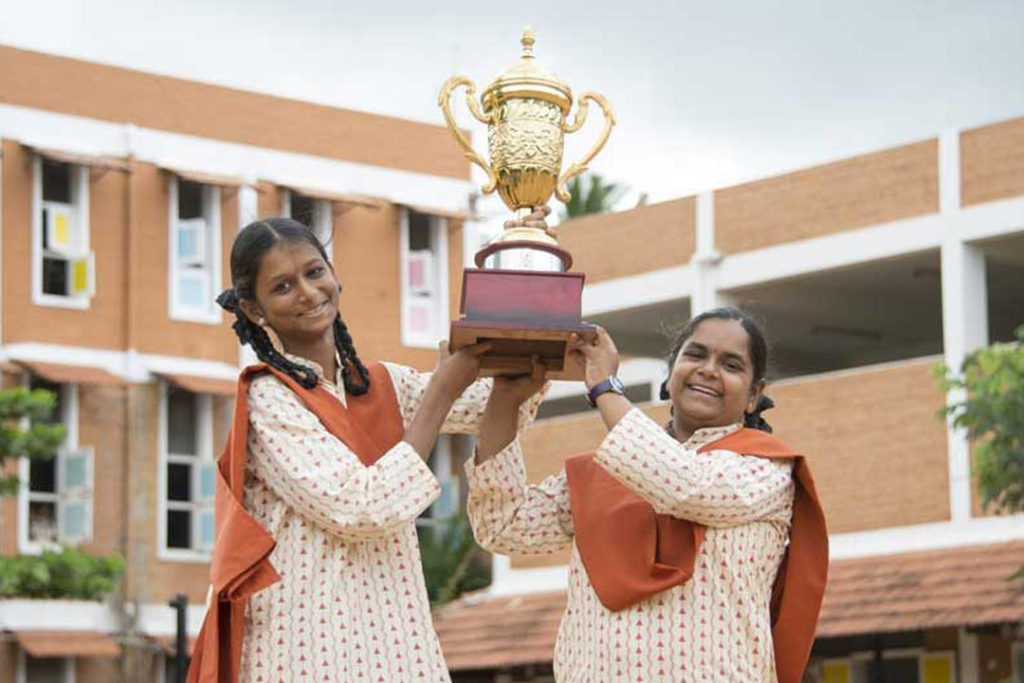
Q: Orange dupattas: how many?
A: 2